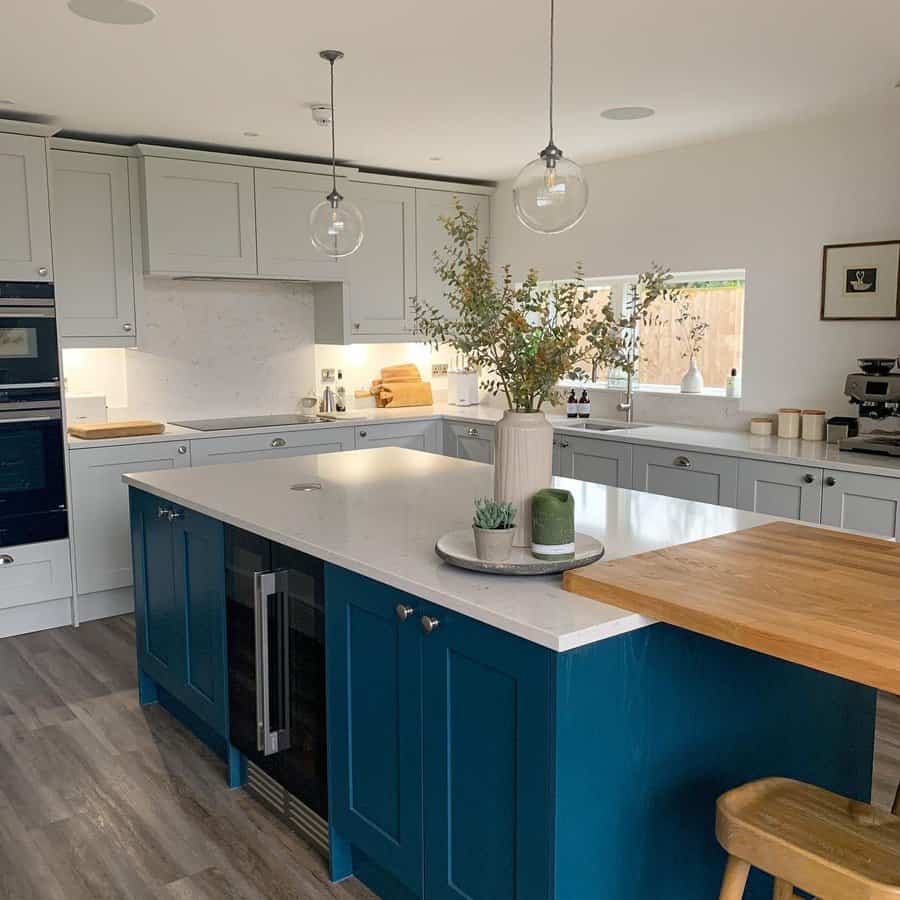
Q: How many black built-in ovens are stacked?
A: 2